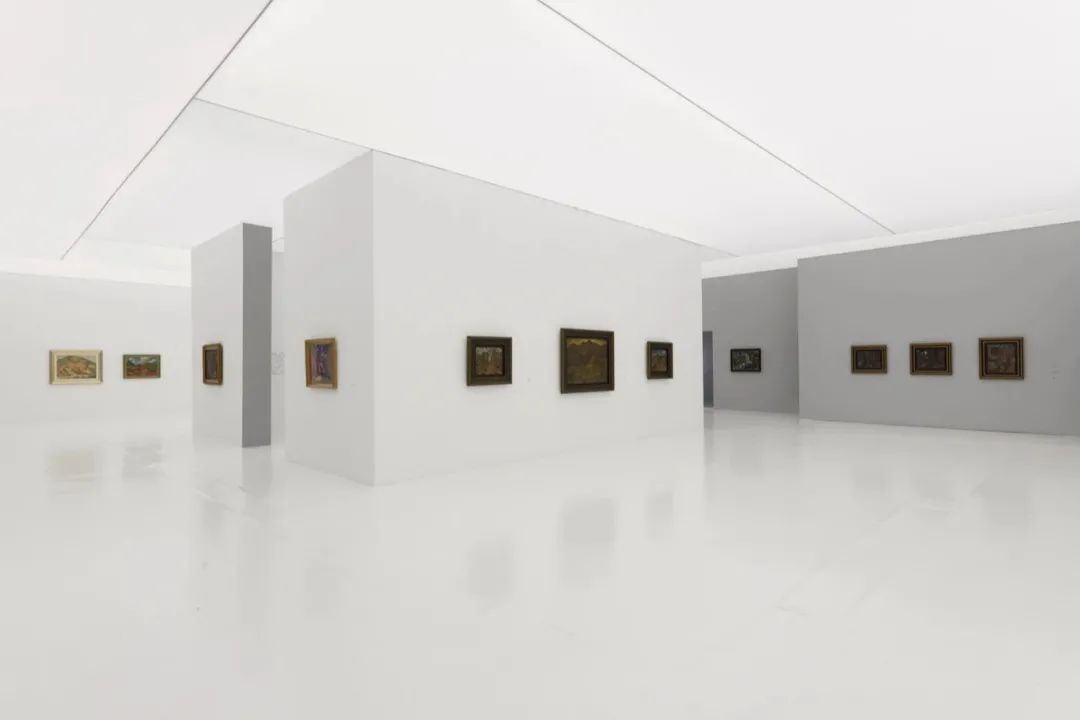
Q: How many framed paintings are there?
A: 11